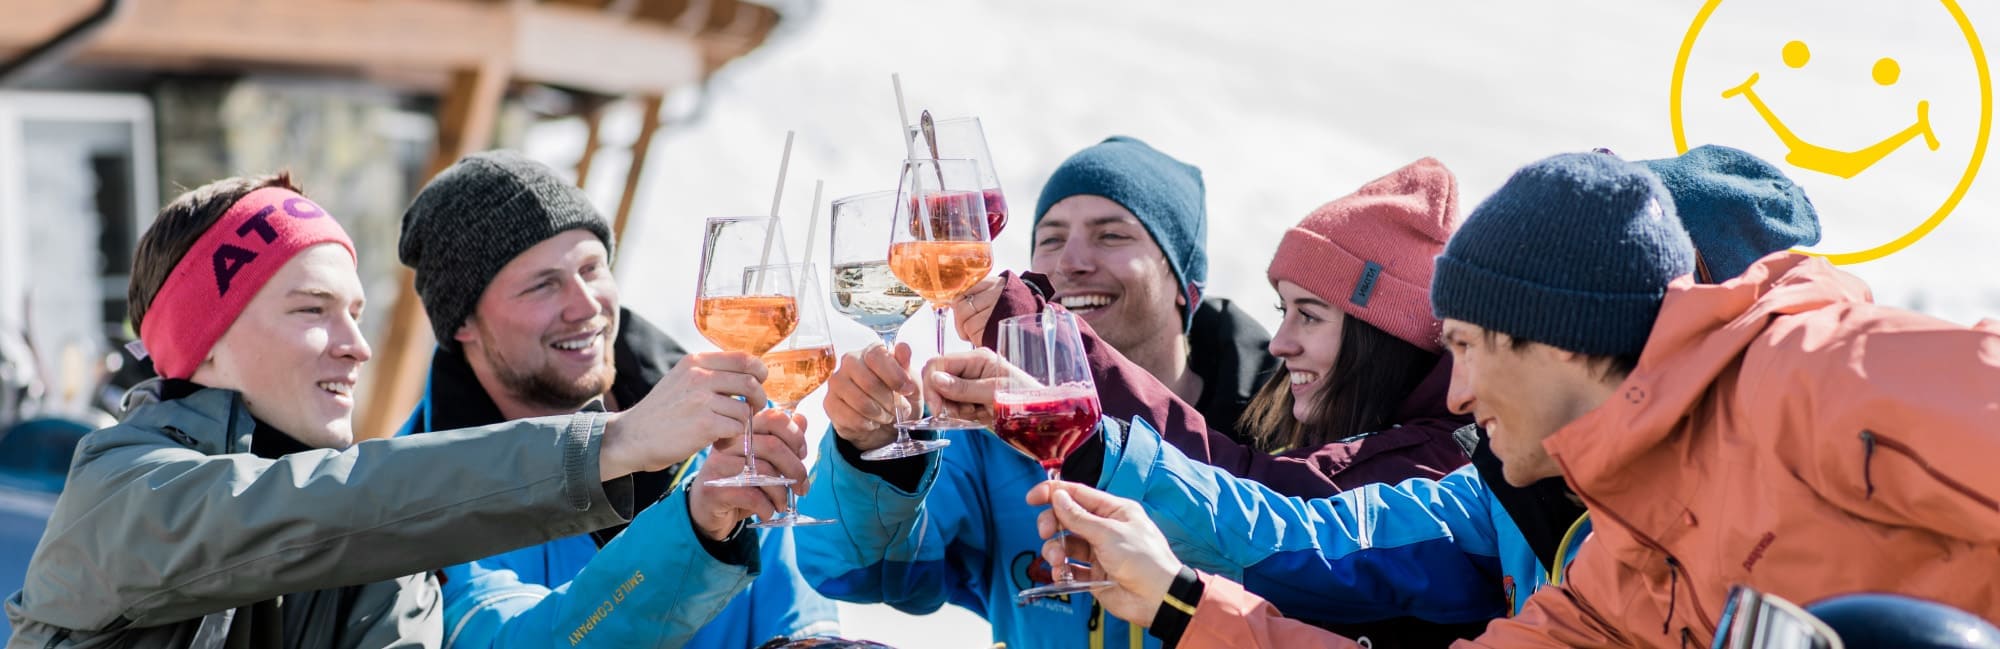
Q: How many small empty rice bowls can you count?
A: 0